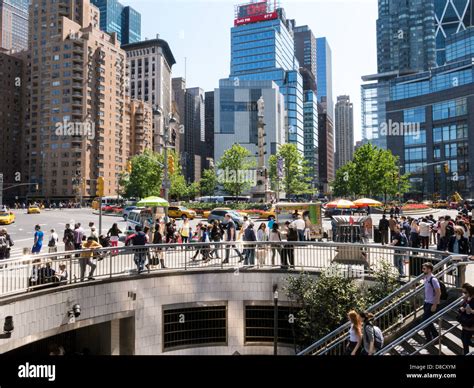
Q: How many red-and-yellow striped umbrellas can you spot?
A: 2